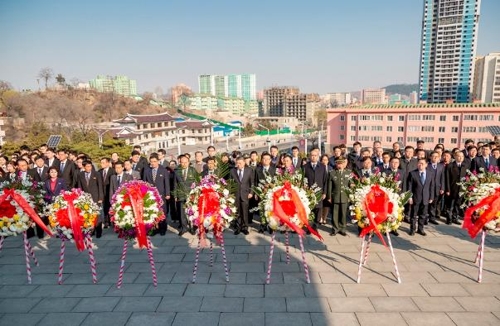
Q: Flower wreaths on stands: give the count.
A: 7